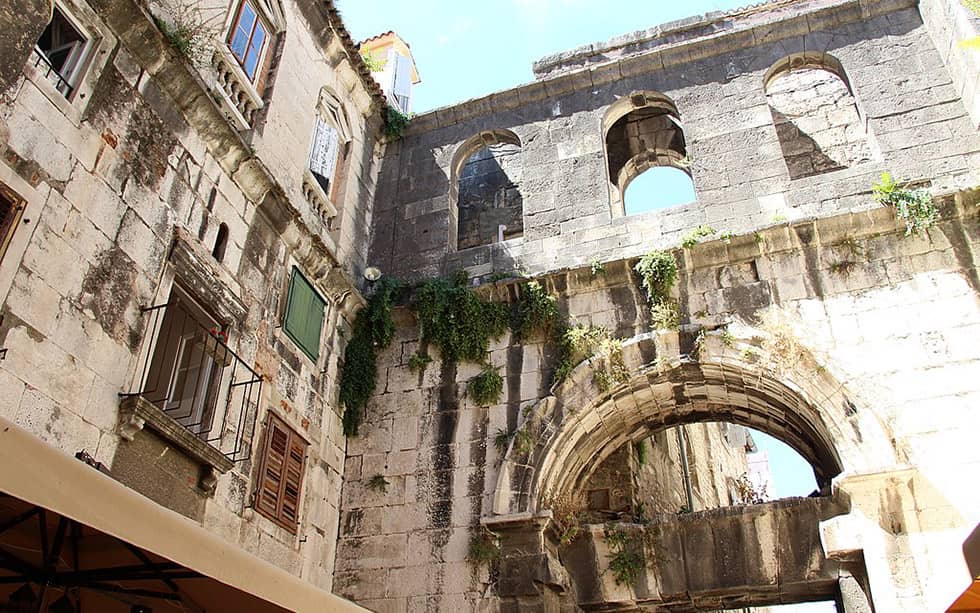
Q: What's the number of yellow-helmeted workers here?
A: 0